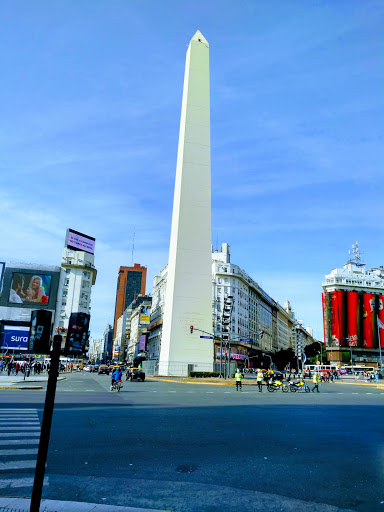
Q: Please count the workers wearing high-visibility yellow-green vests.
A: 3